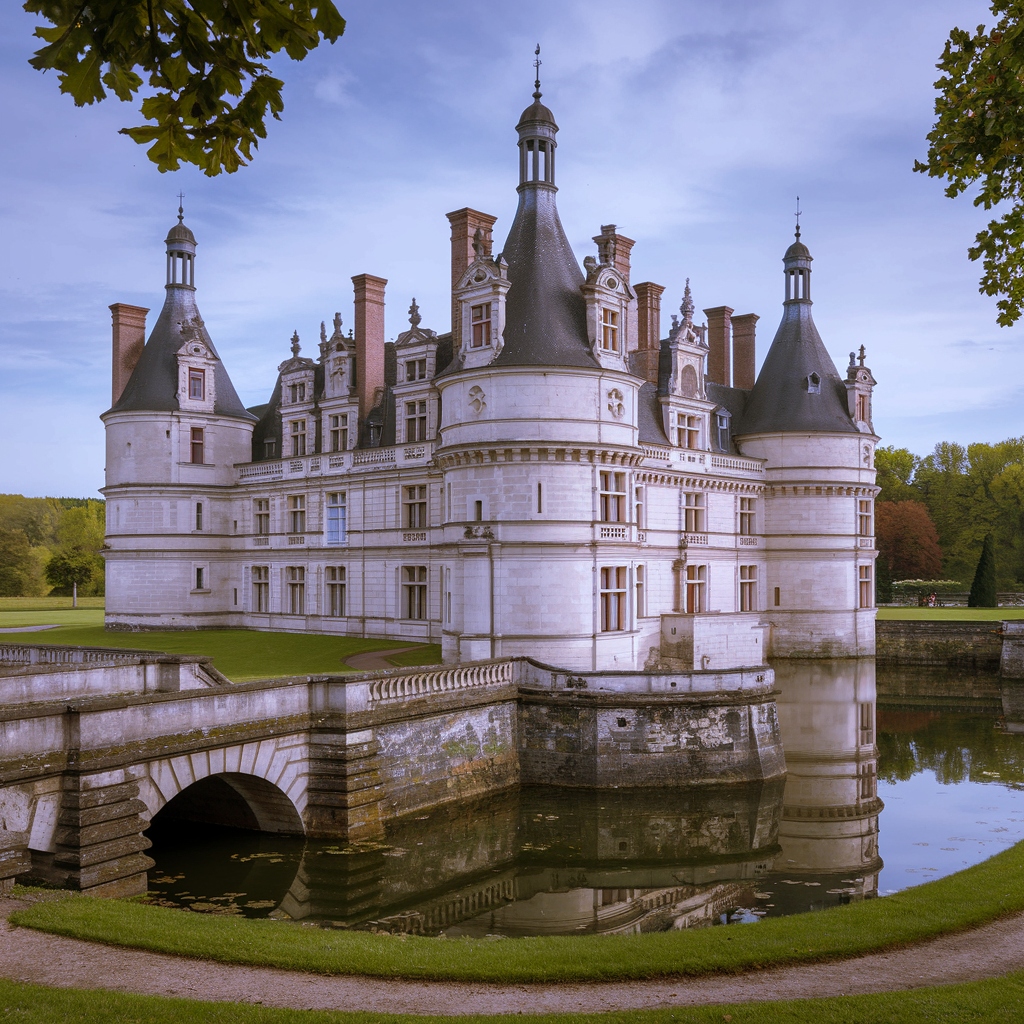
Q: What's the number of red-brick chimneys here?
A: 7